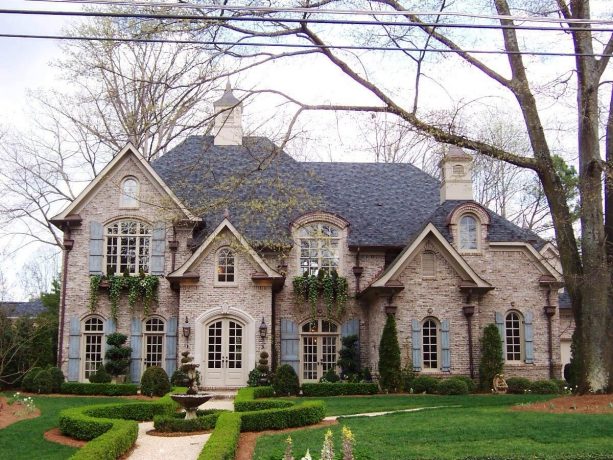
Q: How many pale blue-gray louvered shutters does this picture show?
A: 12